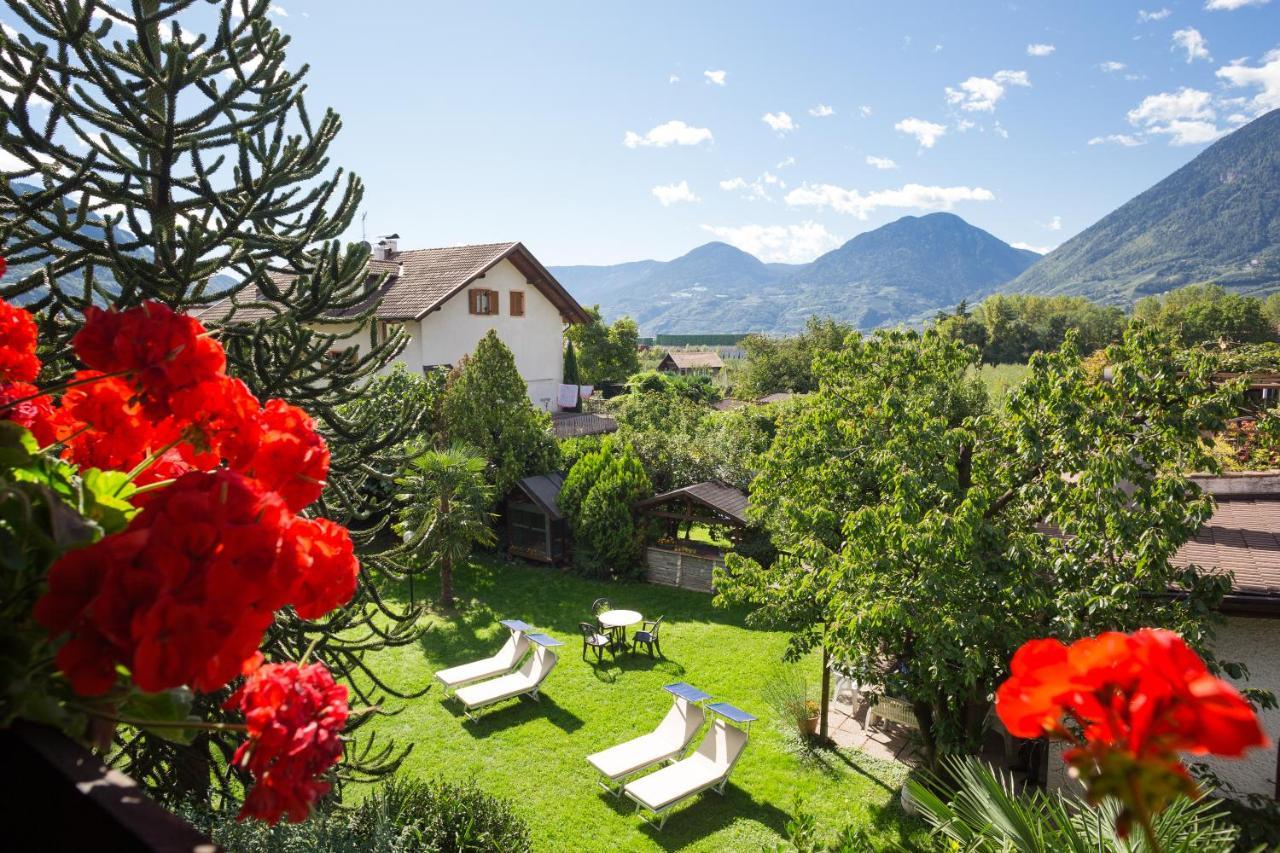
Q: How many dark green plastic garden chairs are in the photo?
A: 3